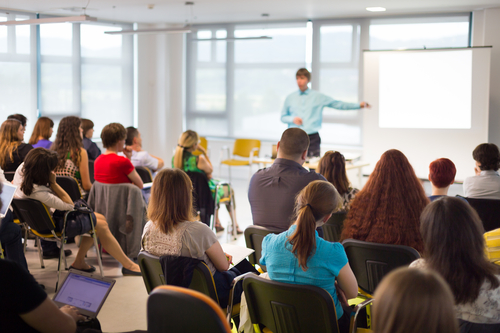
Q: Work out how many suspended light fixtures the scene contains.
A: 3